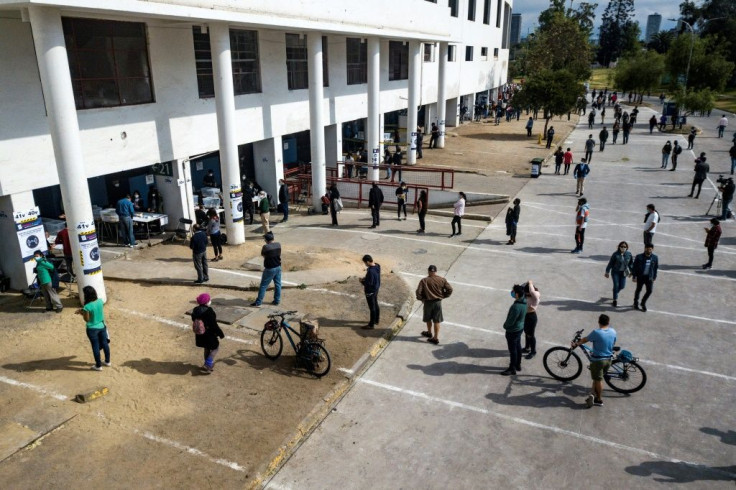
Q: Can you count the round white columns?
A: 6